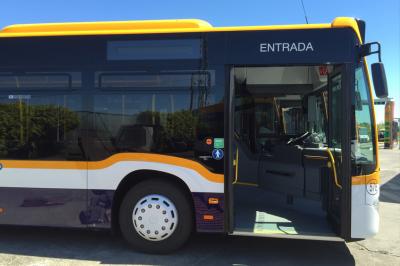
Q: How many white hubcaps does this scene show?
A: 1